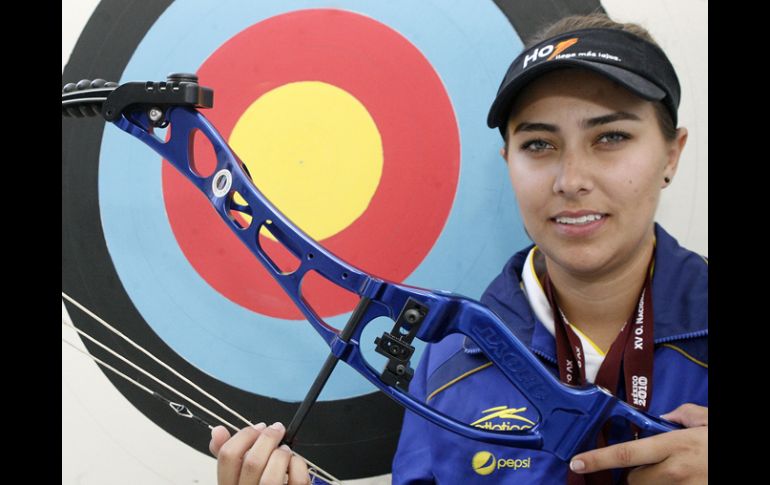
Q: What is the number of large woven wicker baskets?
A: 0